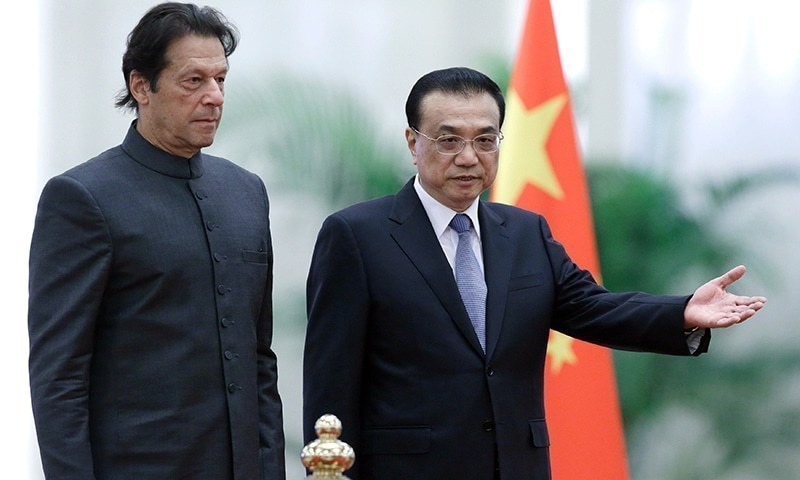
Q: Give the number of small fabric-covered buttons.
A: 7